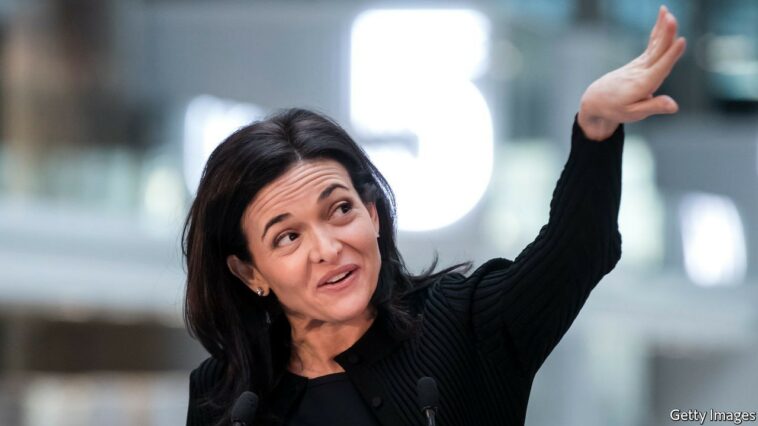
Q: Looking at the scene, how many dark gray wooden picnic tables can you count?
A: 0